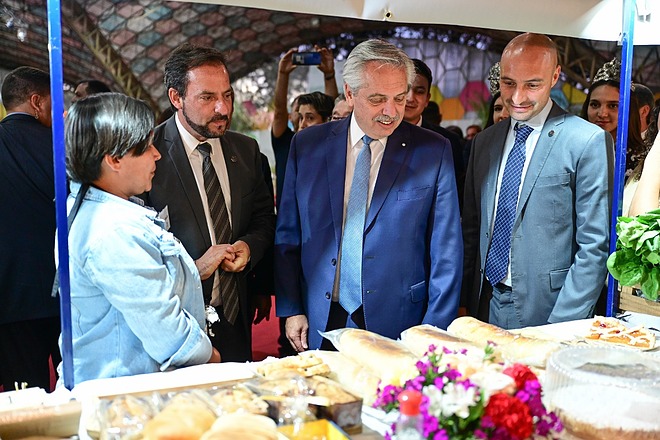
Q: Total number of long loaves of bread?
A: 4